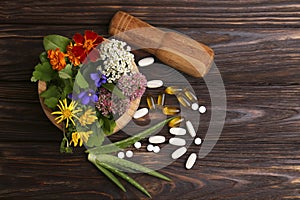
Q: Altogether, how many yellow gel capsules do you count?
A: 7